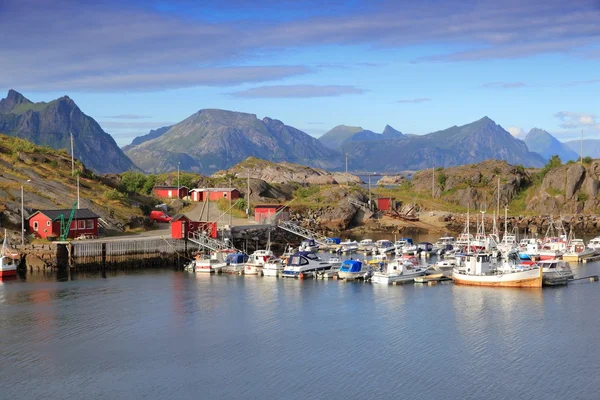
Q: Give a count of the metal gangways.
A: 2